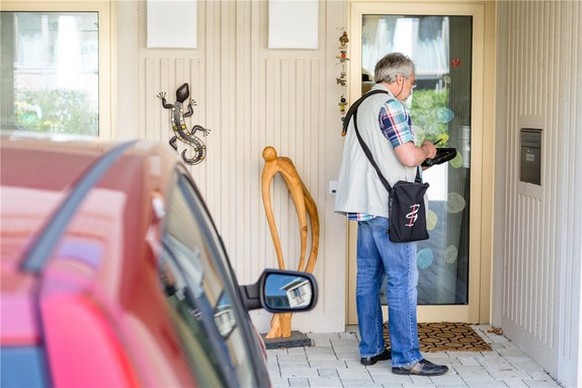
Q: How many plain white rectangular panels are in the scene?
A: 2